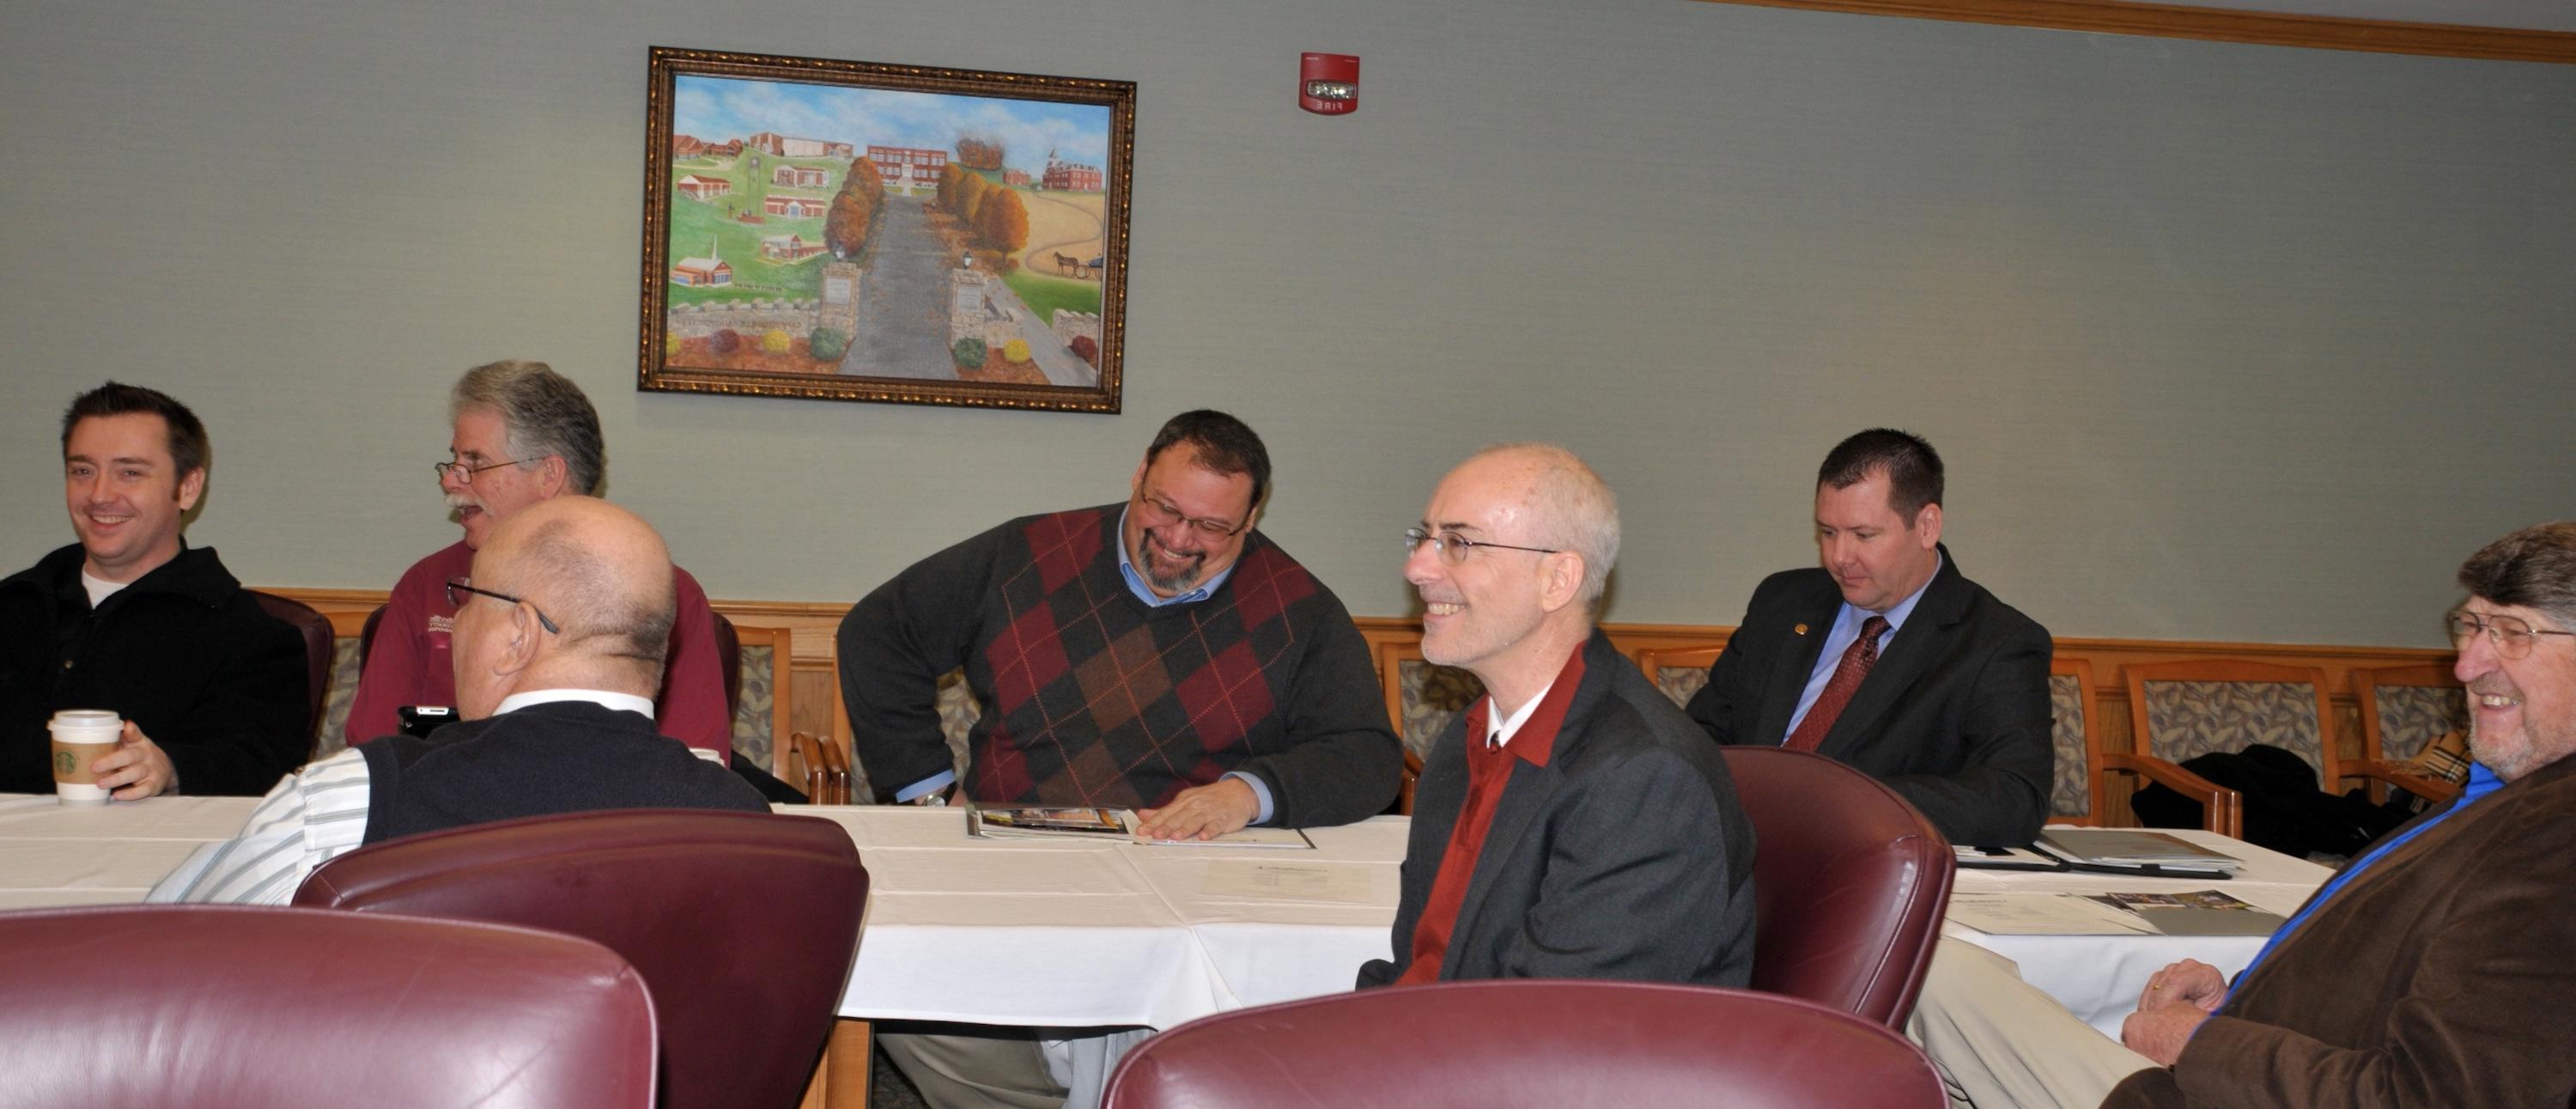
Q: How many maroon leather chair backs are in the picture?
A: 6